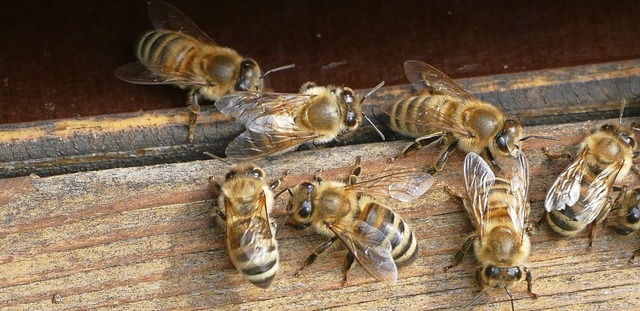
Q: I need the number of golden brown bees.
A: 8